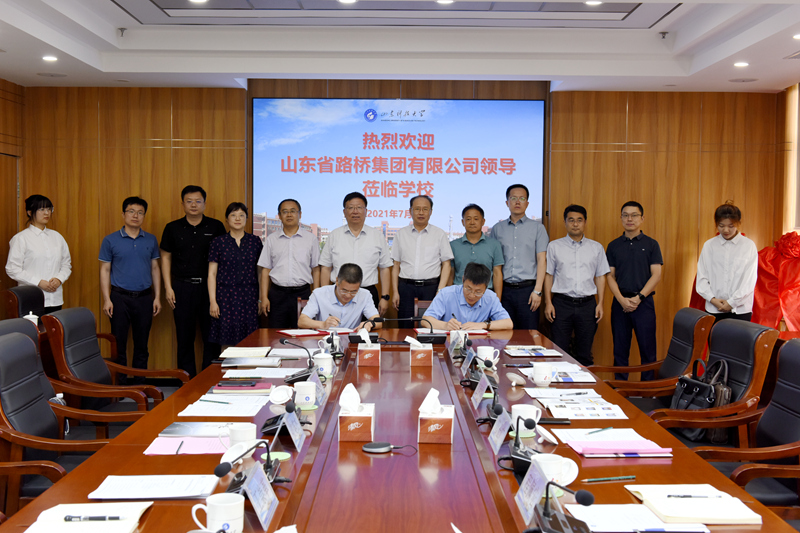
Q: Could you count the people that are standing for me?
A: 12